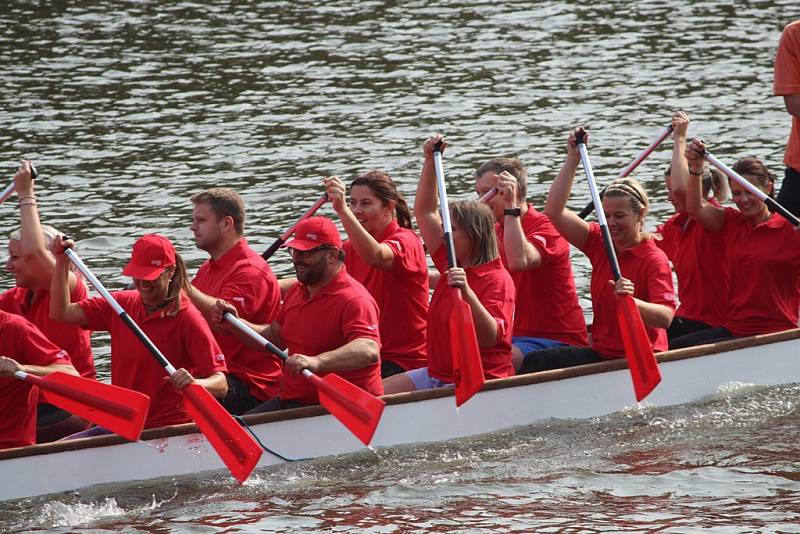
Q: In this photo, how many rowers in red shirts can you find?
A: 11